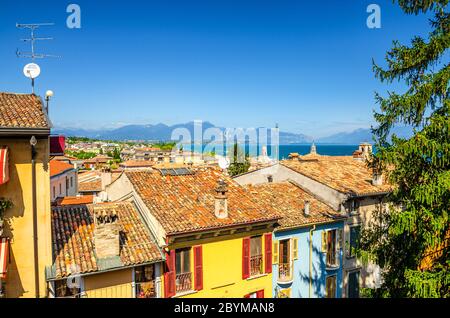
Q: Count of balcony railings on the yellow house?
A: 2